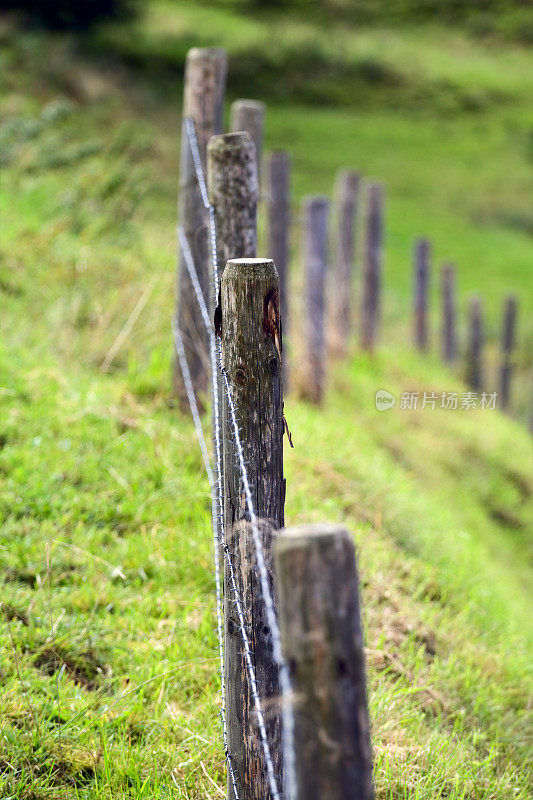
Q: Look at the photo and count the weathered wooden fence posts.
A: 13